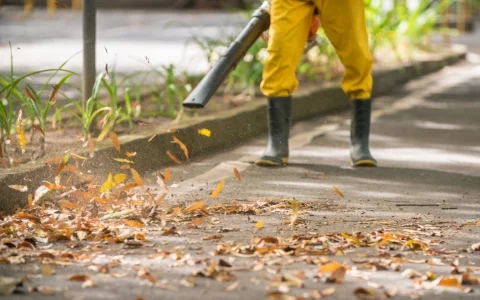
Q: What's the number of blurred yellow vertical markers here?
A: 3